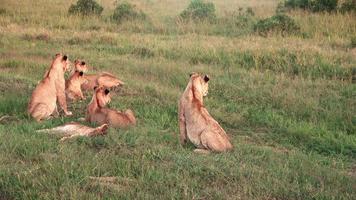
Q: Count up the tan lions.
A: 6